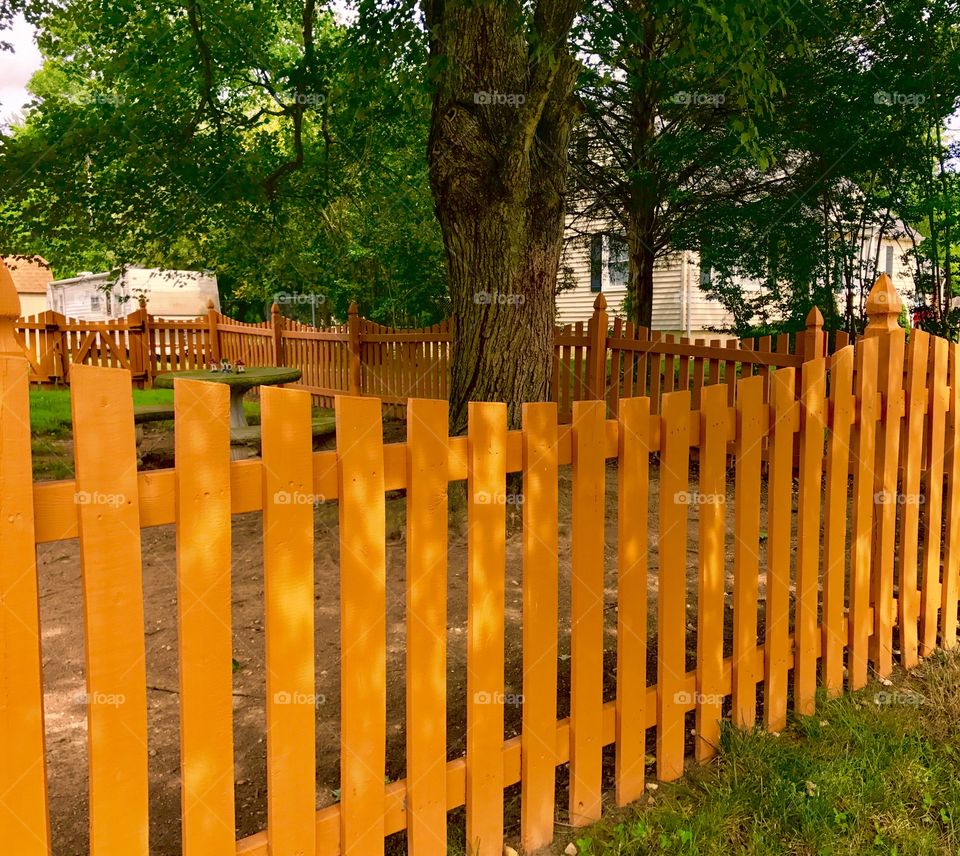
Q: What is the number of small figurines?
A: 3